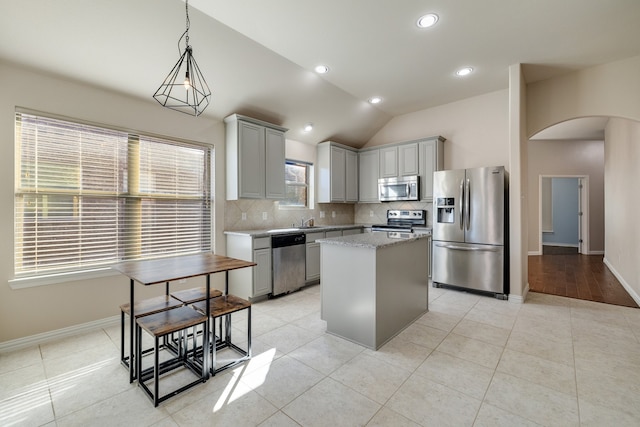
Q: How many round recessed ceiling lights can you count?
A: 5